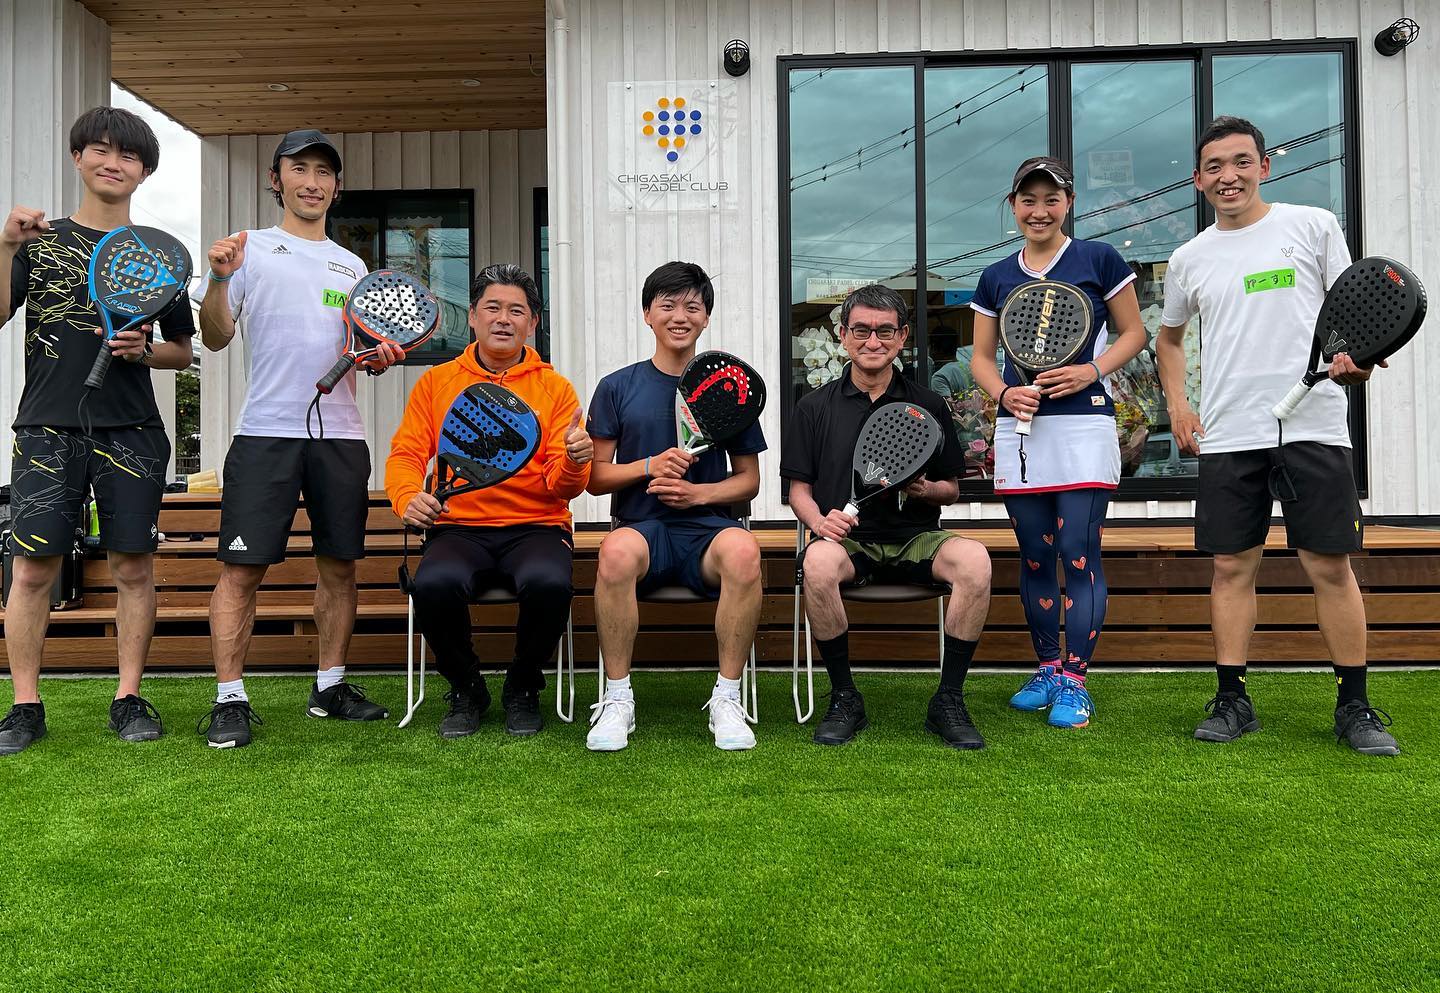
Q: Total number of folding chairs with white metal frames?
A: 3